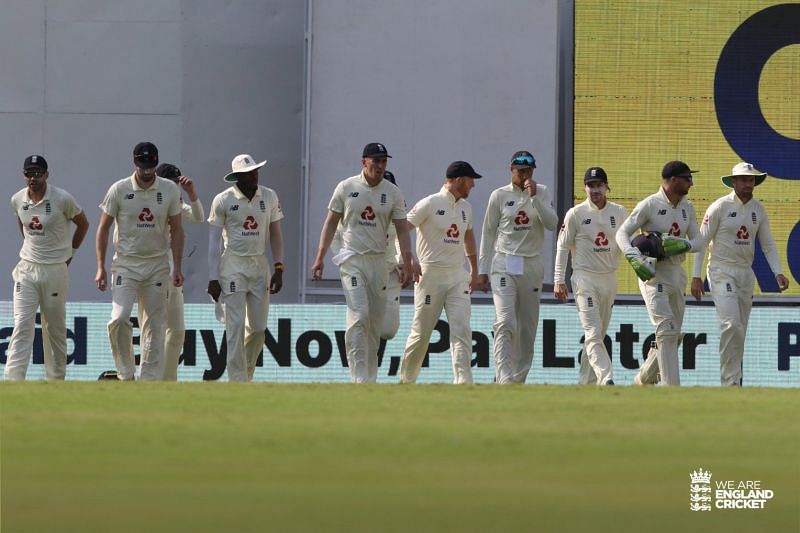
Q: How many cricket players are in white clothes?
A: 11